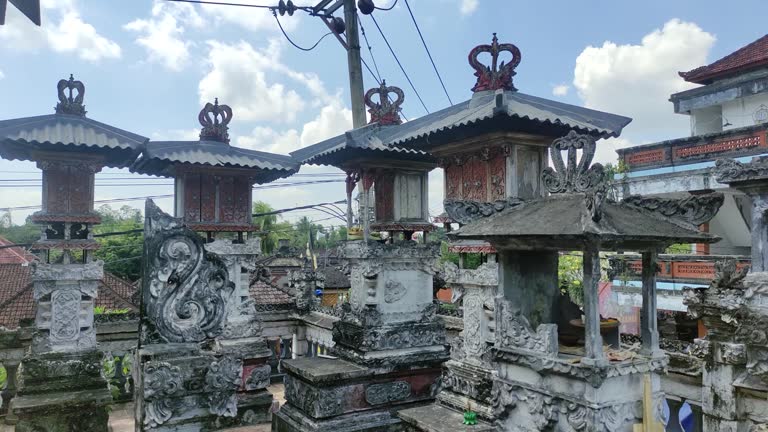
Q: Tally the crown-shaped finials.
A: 5